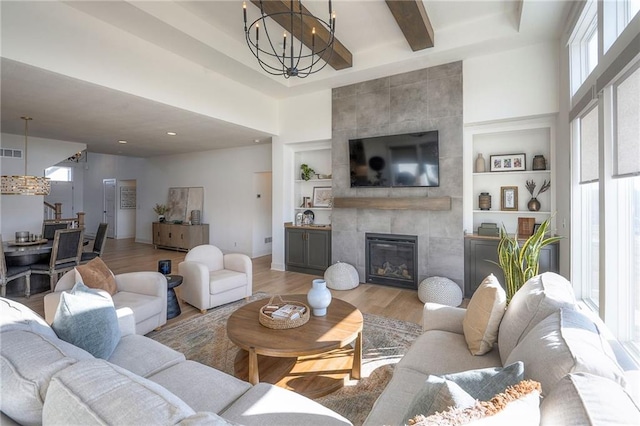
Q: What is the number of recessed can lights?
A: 2